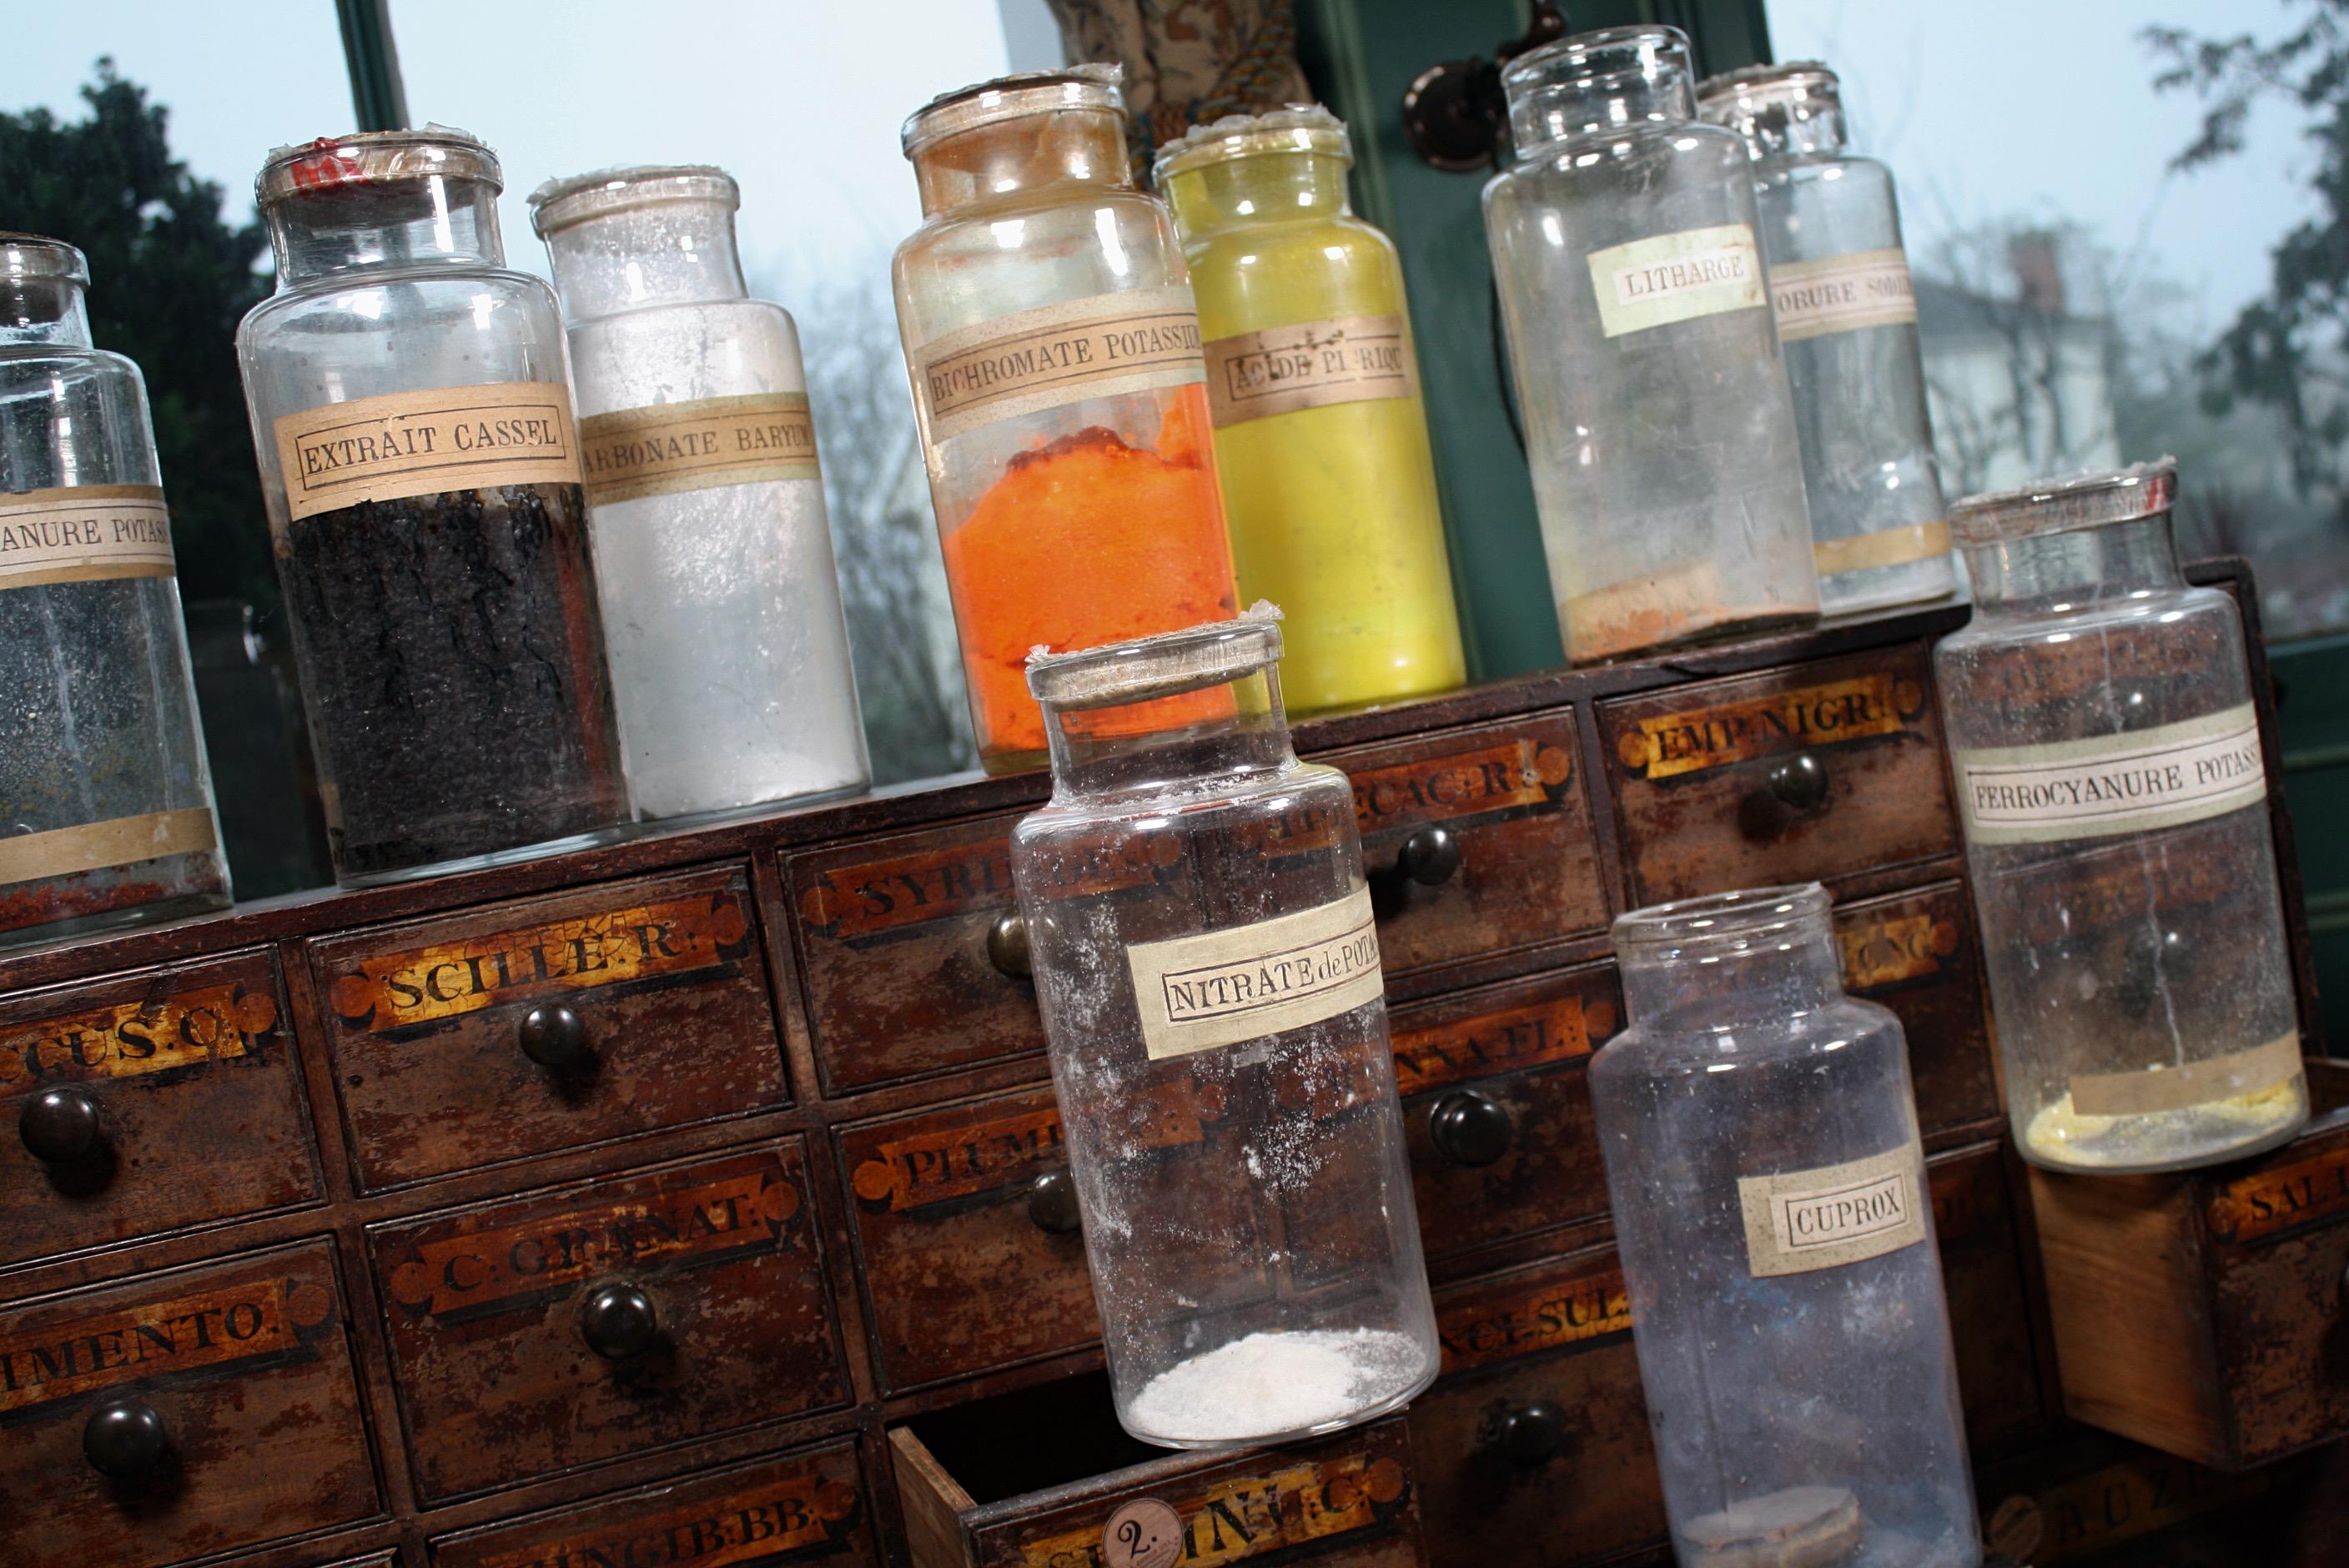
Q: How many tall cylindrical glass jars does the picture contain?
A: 10